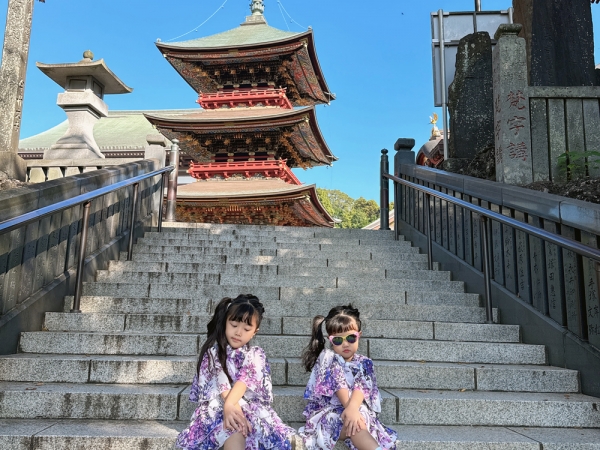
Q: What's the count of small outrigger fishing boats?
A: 0